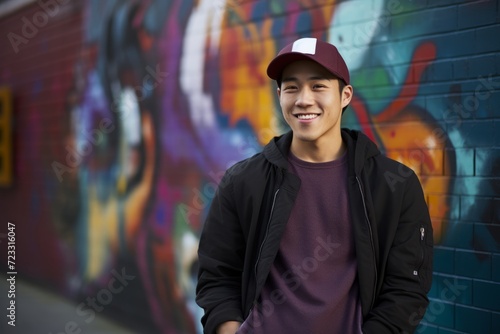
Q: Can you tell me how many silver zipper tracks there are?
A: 2